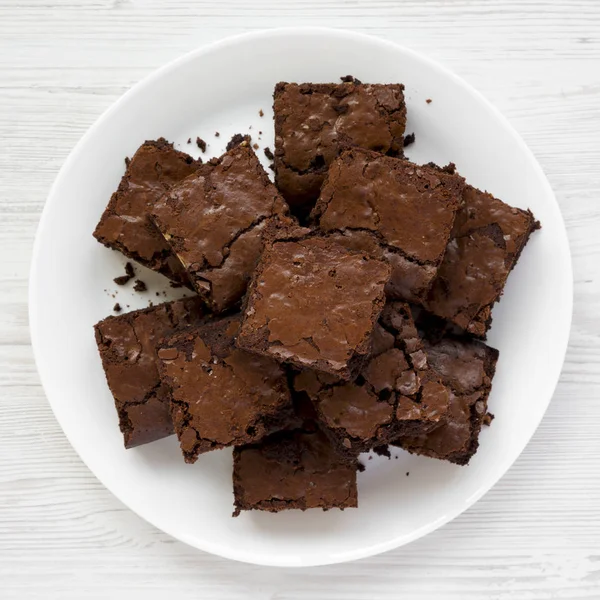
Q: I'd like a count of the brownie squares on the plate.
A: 11